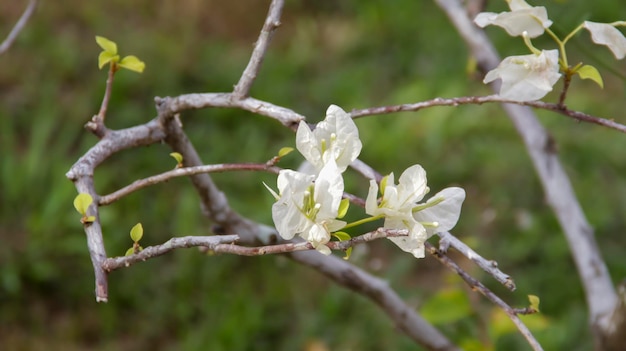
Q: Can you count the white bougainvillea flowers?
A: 6